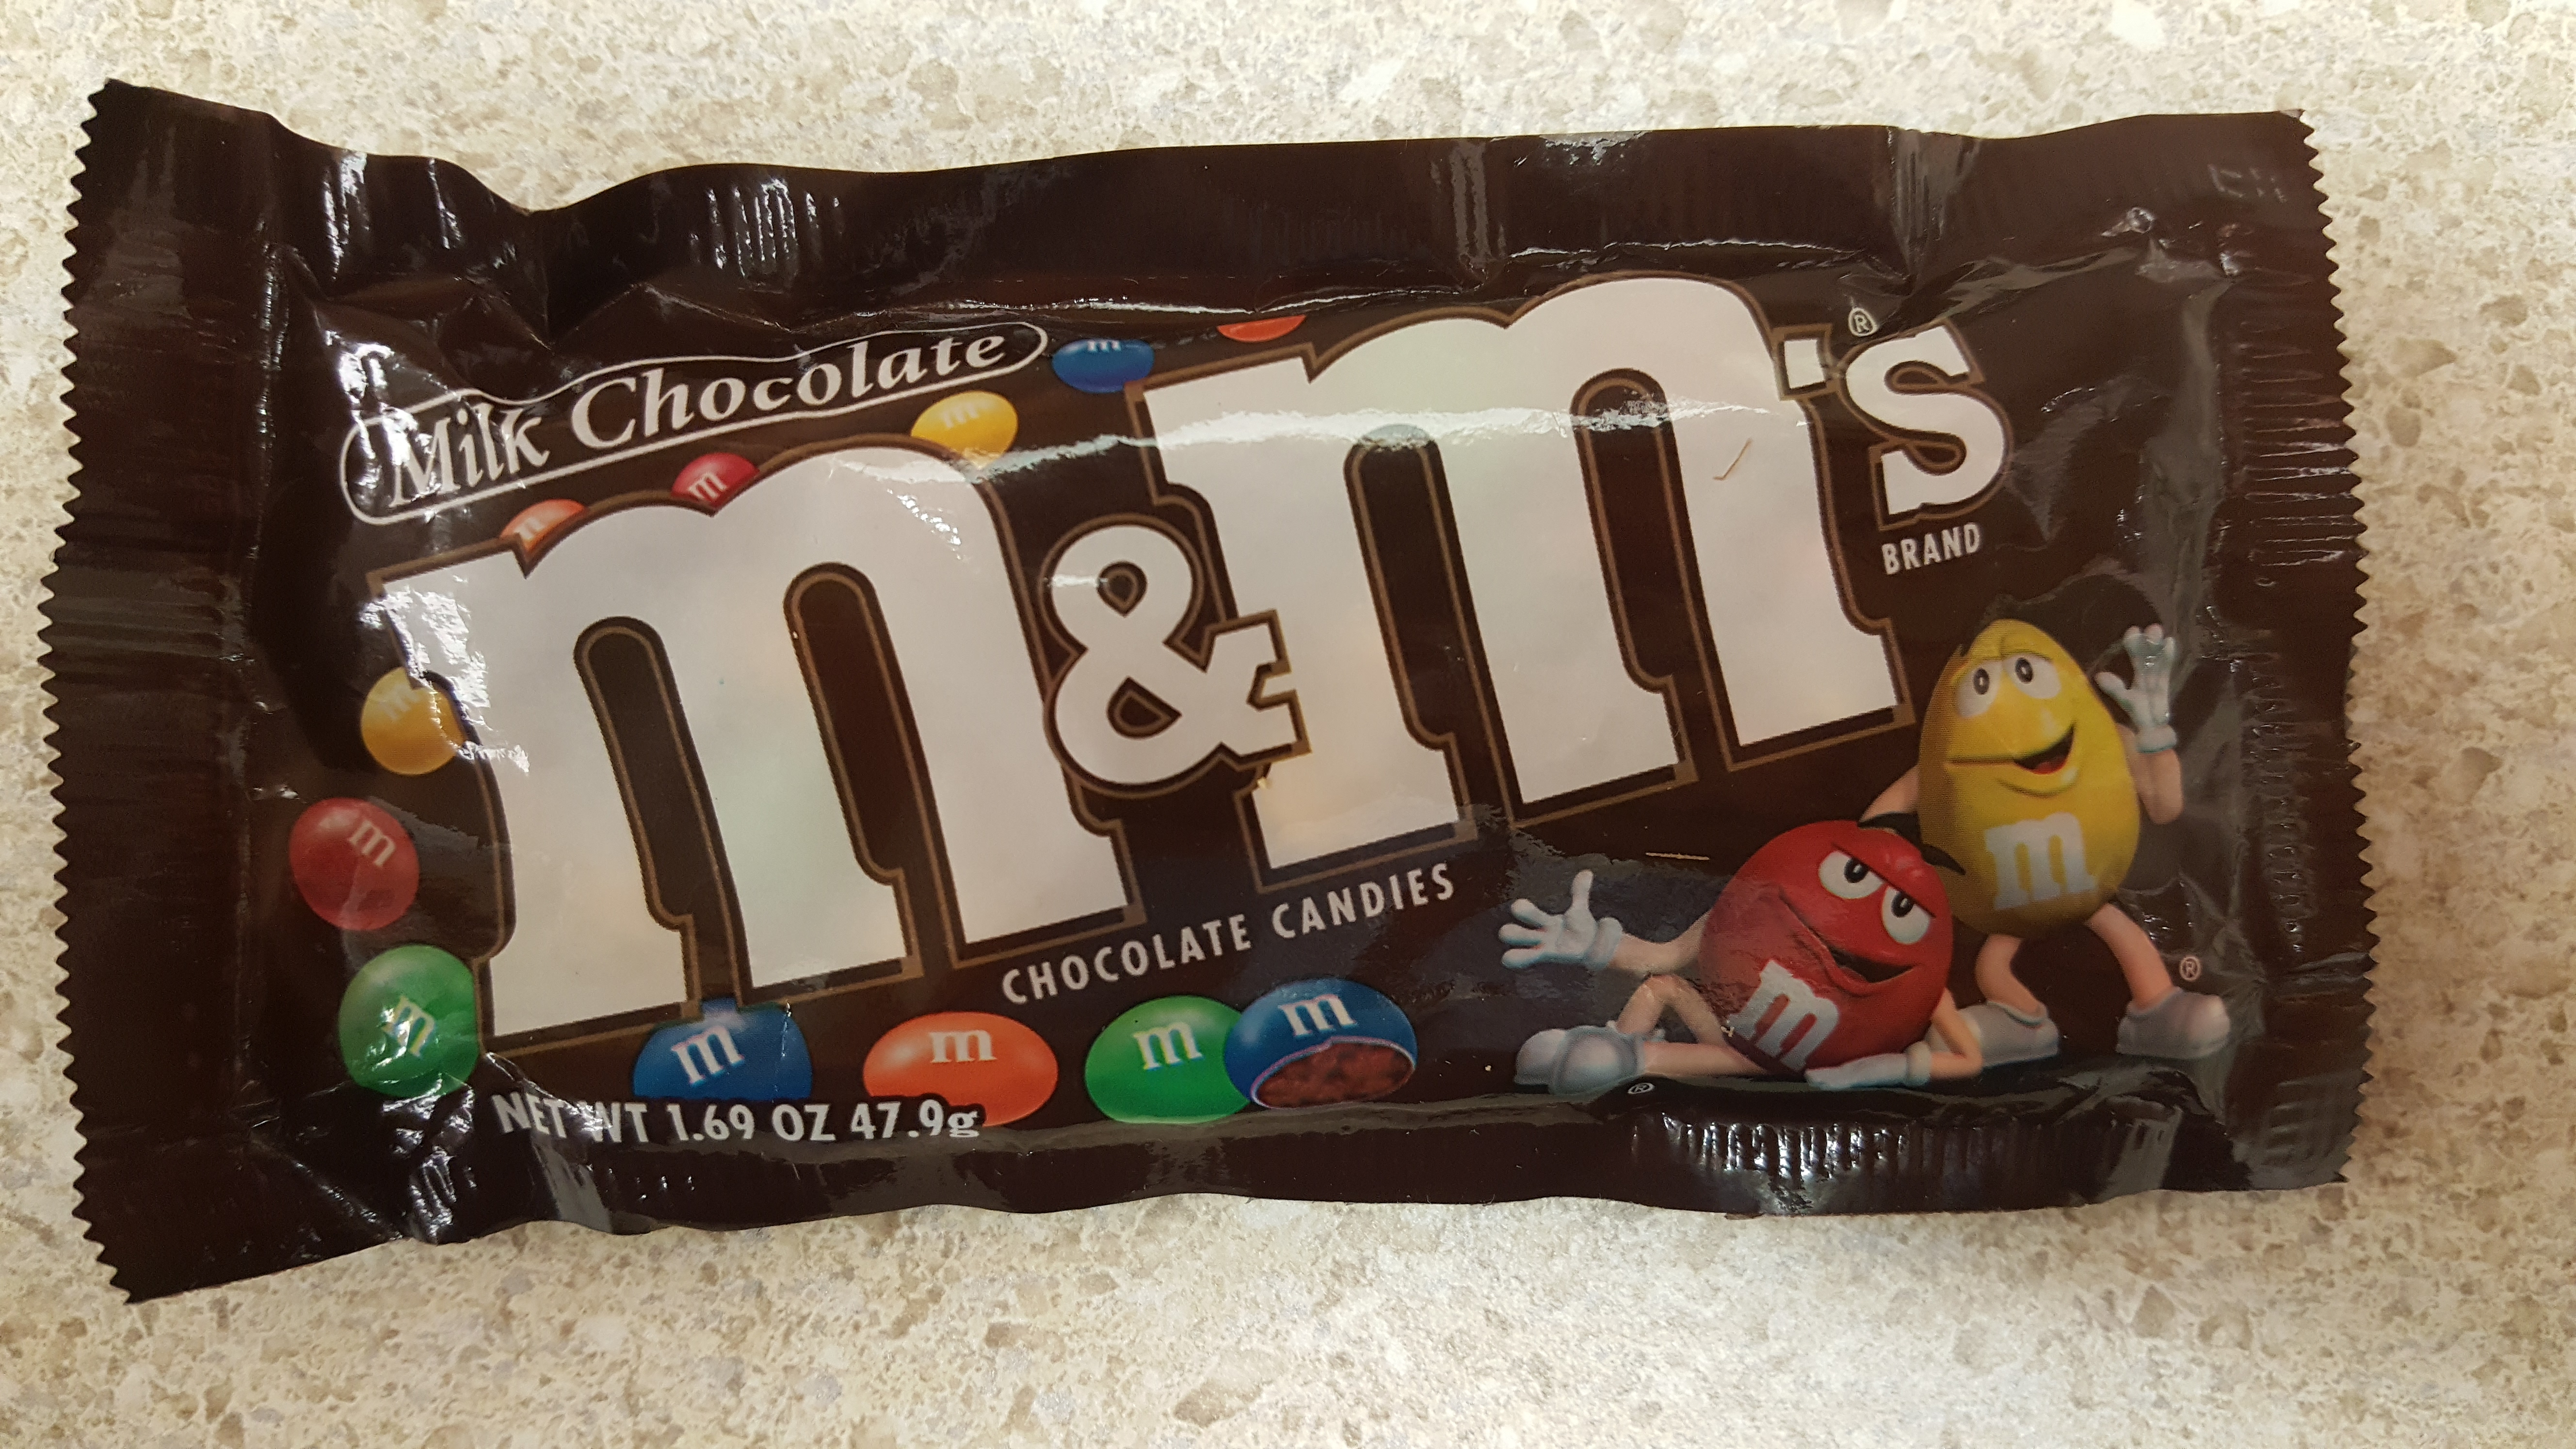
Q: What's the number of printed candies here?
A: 12